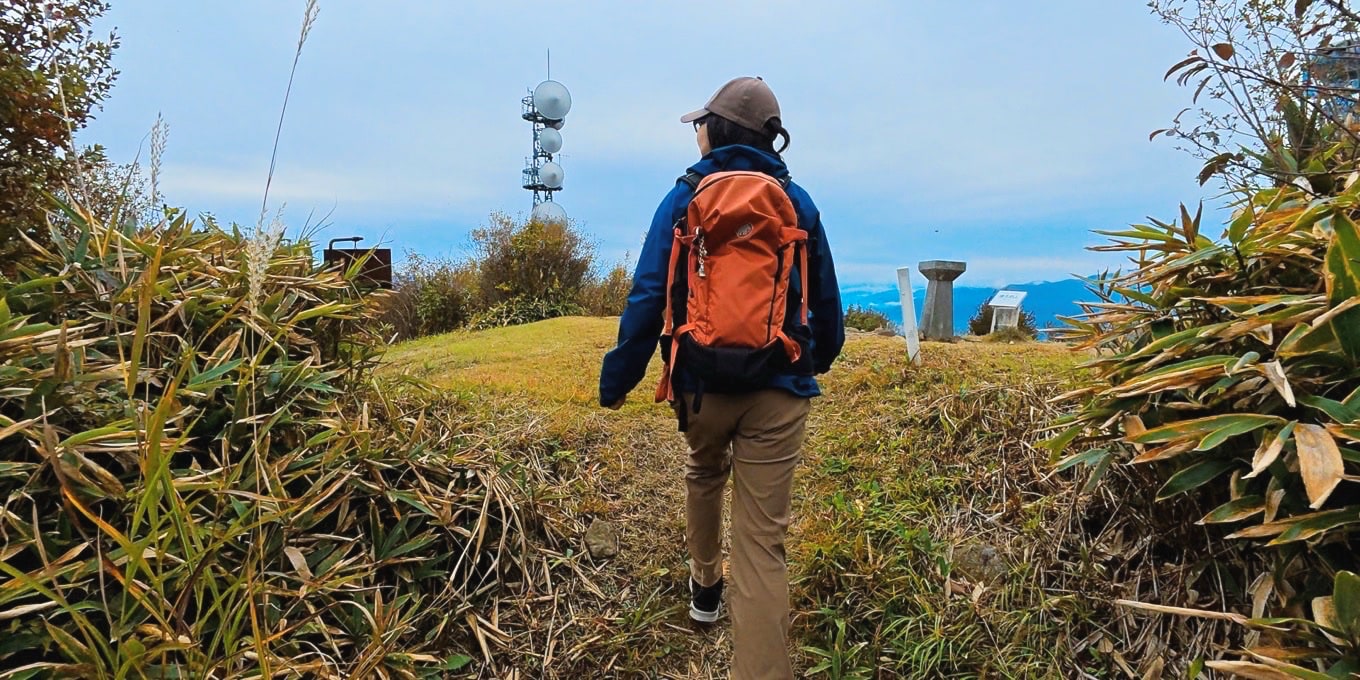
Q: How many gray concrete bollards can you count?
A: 1